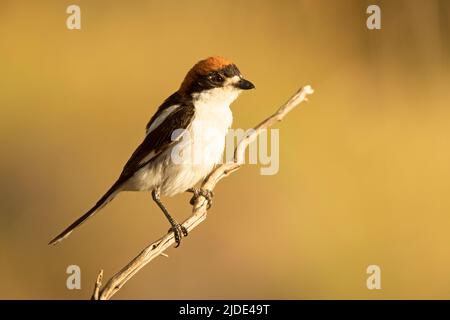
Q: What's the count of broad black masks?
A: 1